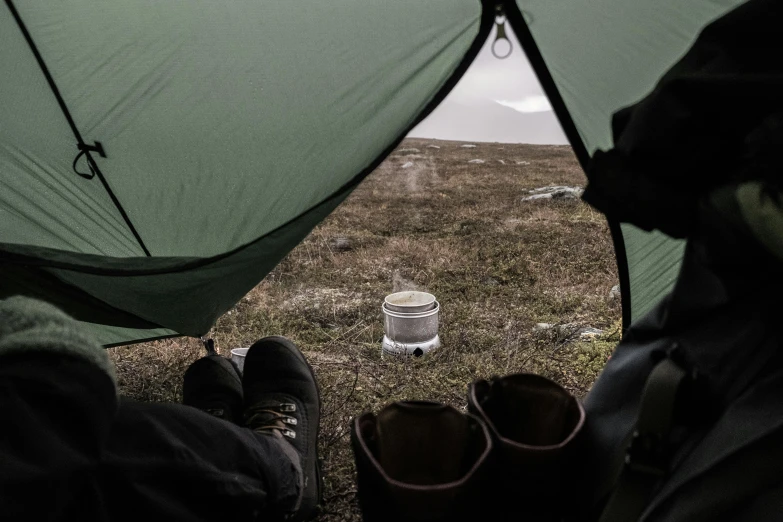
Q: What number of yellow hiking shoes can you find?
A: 0